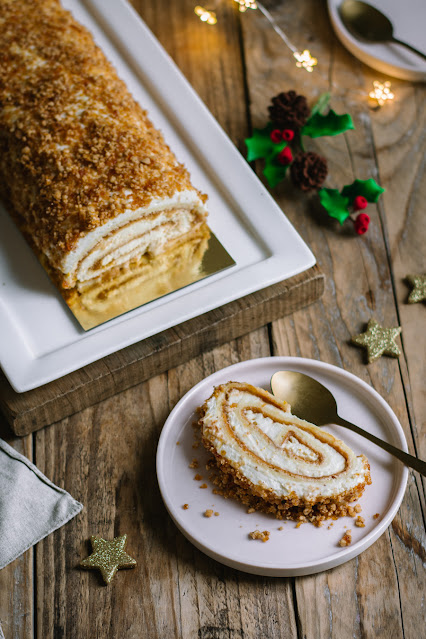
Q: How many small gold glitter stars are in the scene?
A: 3